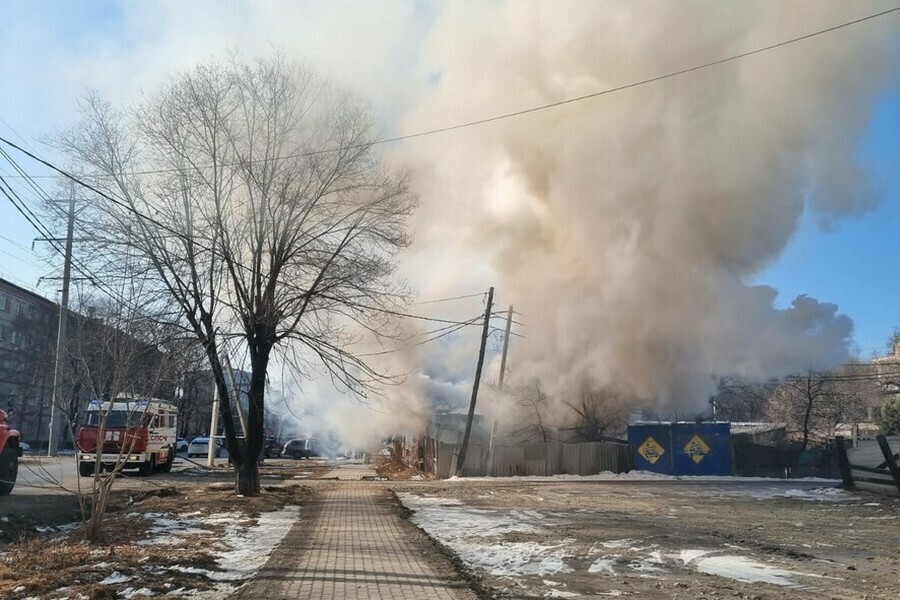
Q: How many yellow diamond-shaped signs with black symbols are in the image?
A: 2